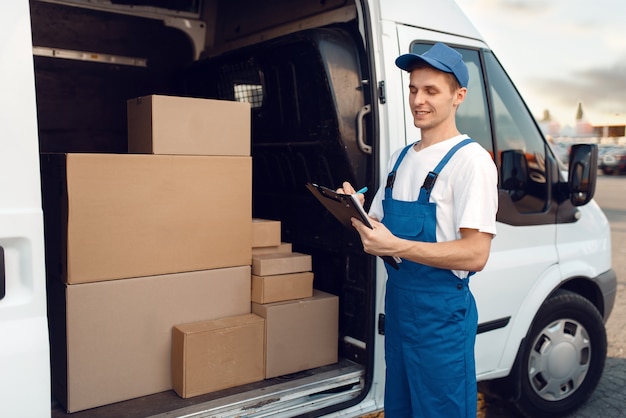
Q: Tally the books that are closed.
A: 0